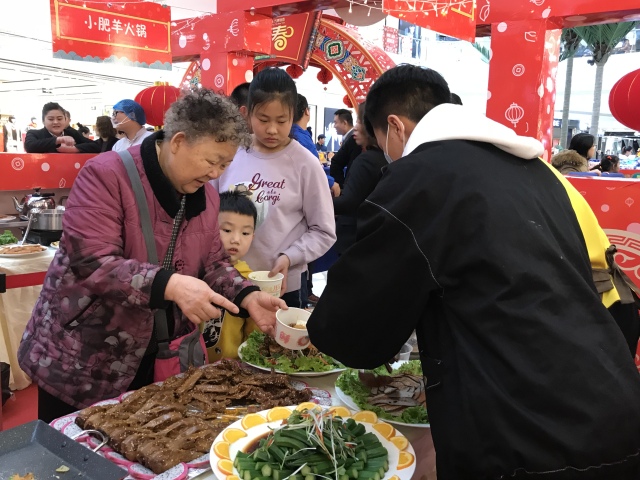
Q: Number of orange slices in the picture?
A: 13